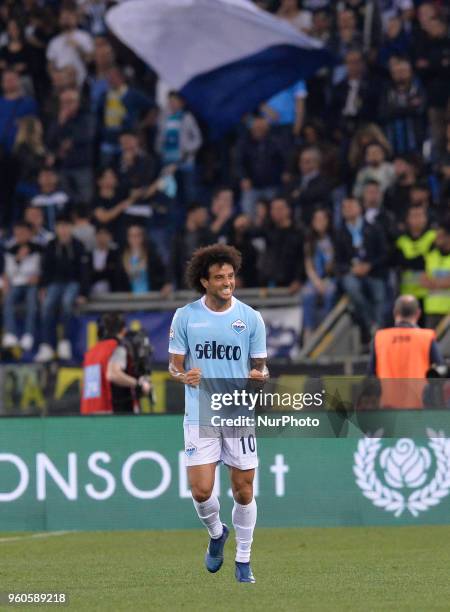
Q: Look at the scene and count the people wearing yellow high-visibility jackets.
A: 2